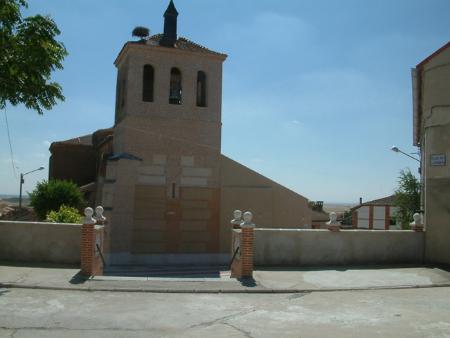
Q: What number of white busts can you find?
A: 6